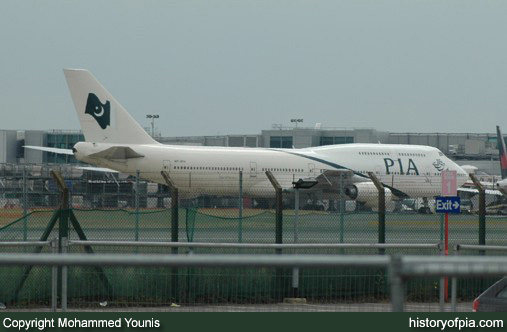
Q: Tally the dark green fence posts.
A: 5